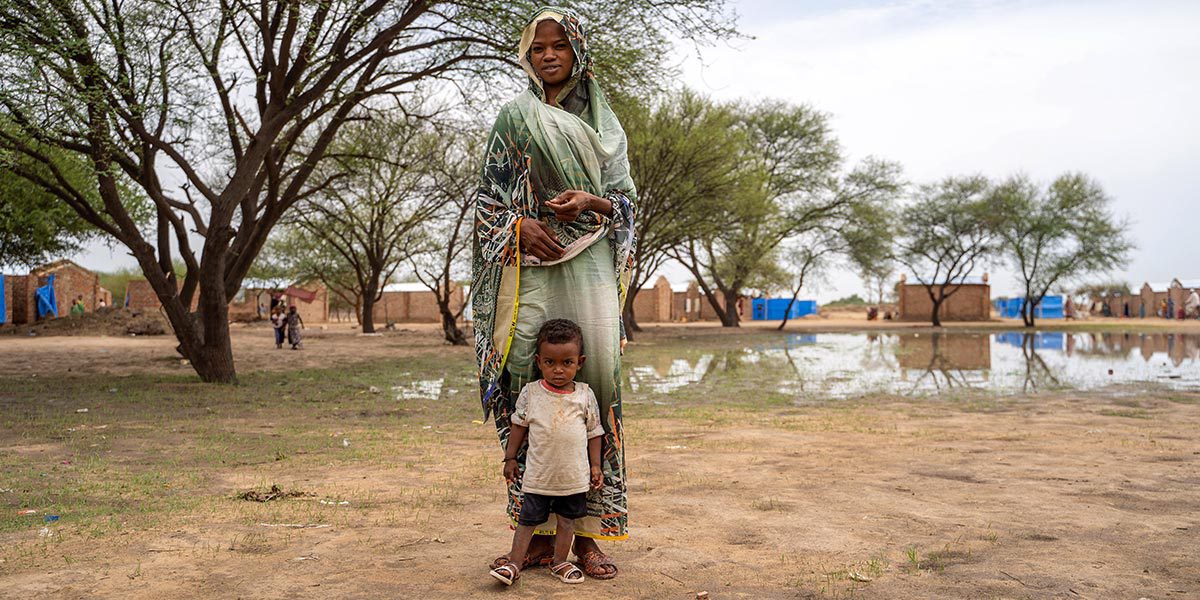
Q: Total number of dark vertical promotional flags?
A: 0